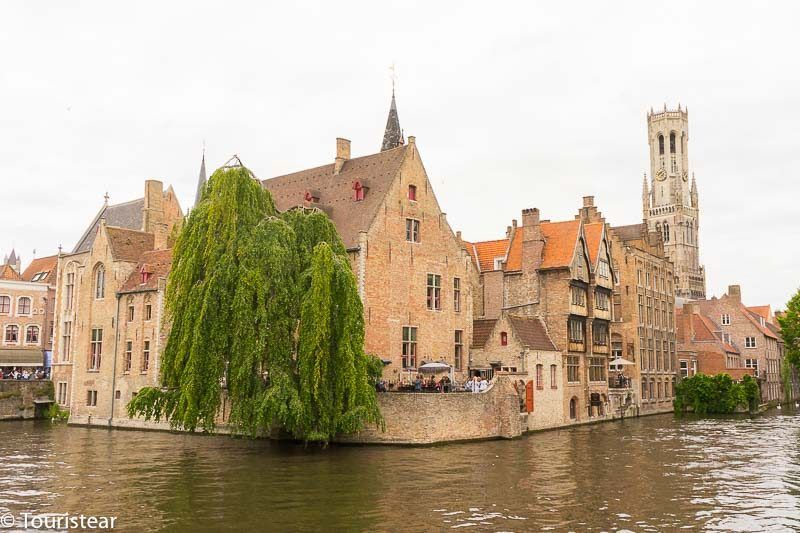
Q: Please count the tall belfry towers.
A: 1